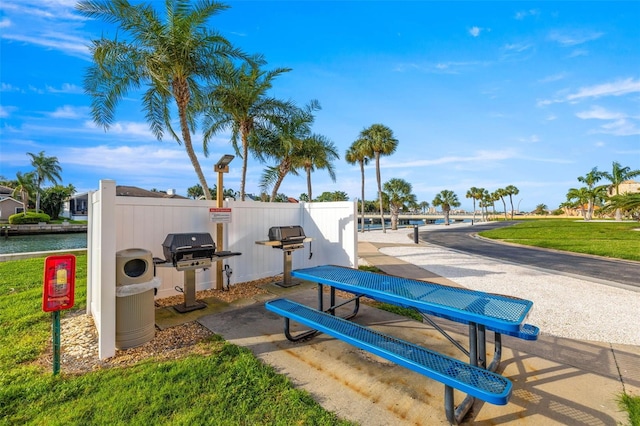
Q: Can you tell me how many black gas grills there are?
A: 2